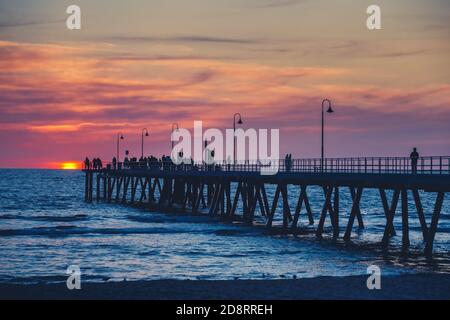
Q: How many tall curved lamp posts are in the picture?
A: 5